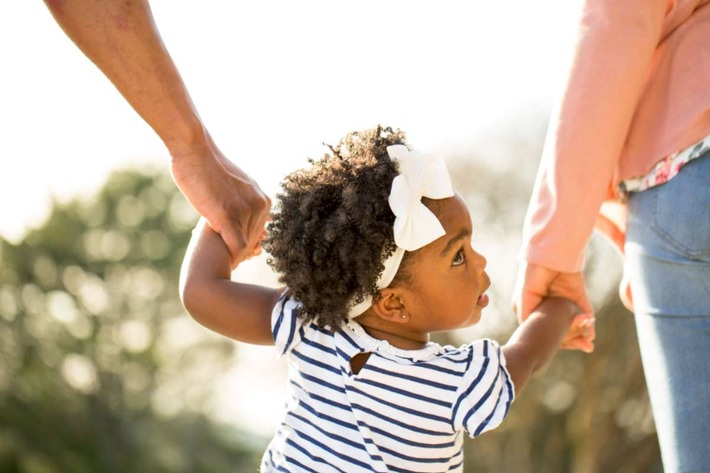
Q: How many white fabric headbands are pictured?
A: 1